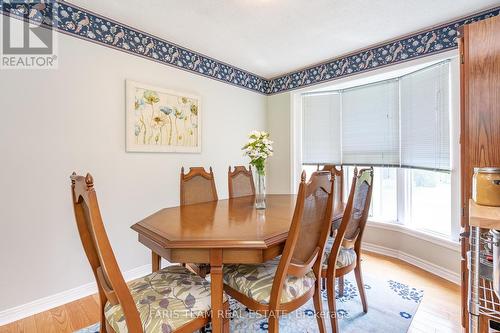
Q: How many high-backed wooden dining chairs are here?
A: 6